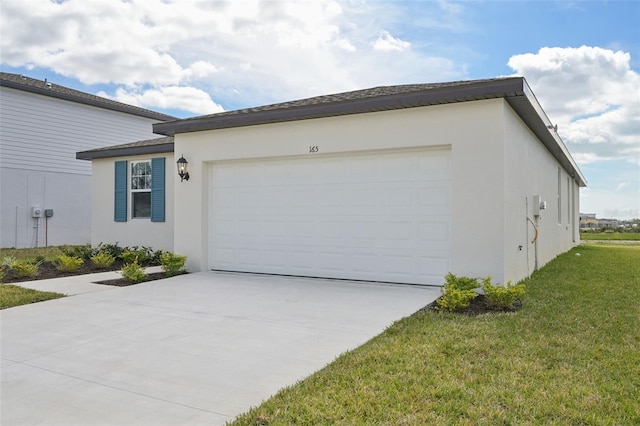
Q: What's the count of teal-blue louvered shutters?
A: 2